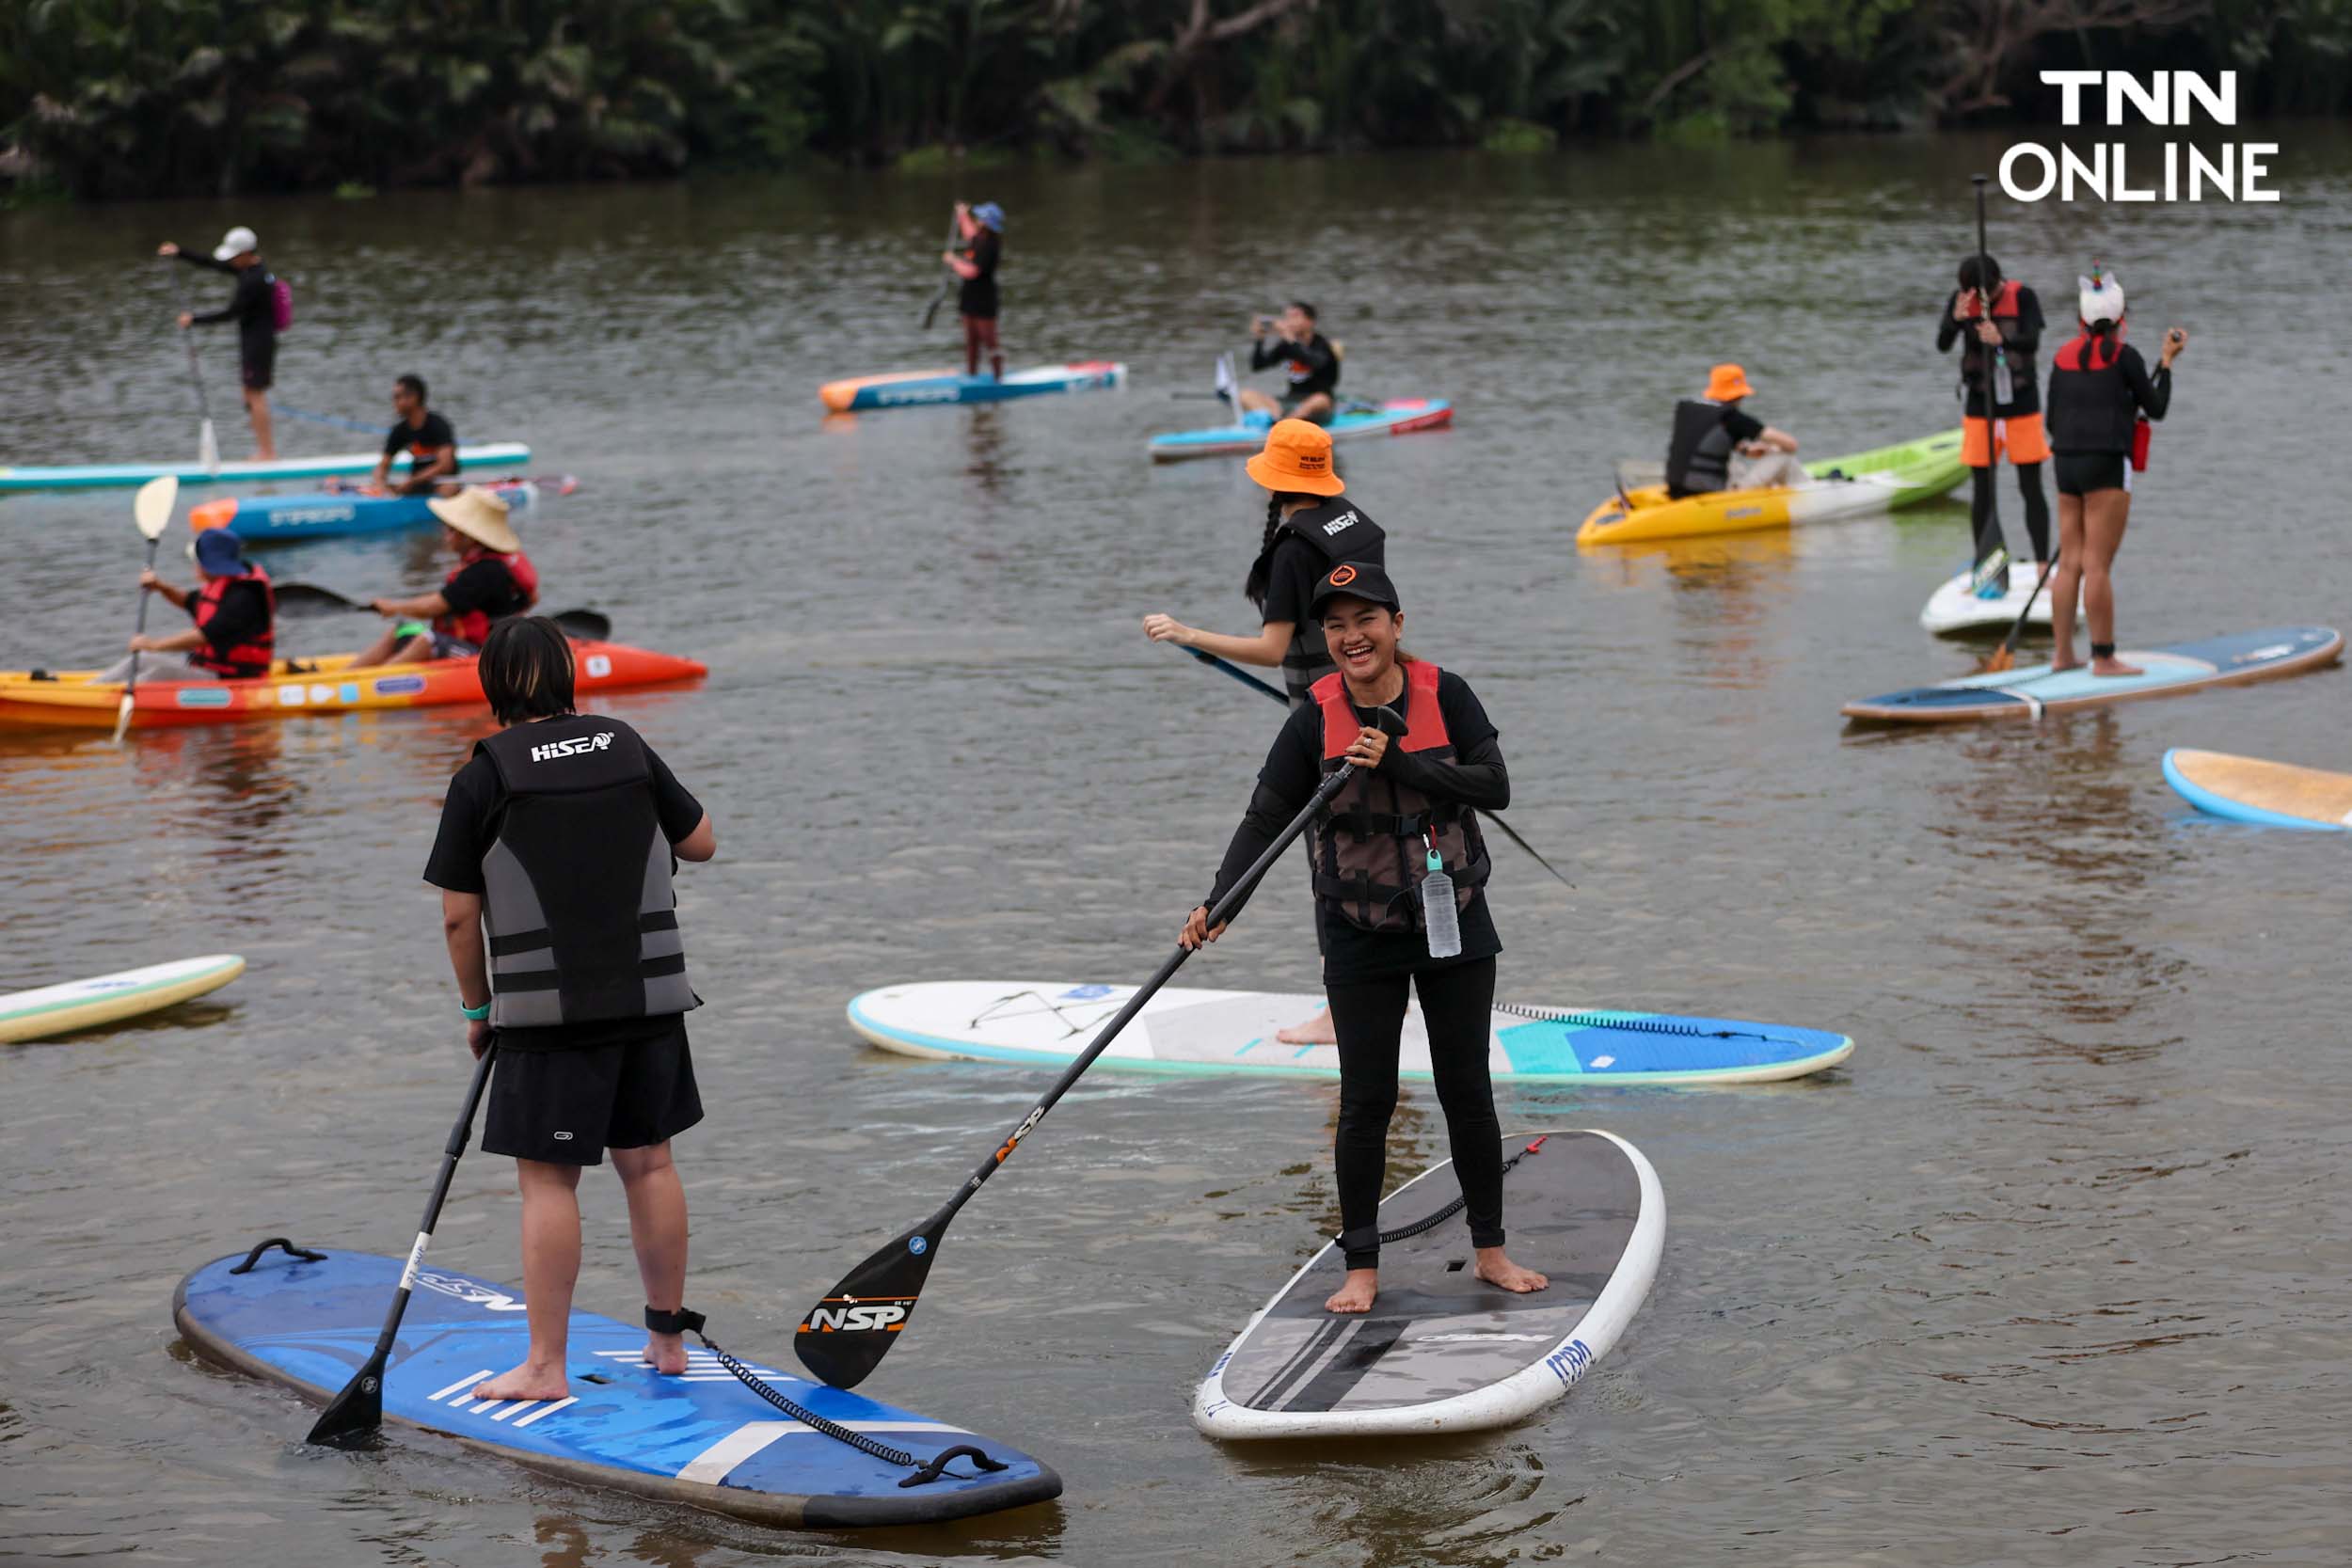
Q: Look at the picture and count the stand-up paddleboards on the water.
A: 11